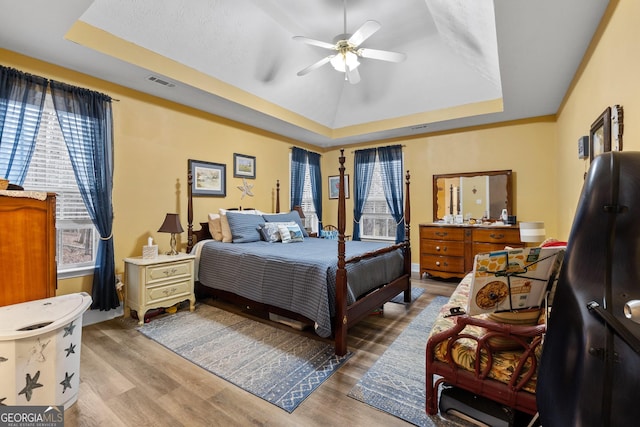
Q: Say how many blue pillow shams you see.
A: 2